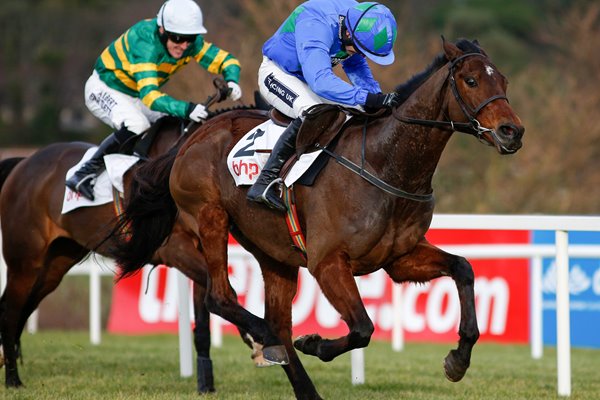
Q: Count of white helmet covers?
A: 1